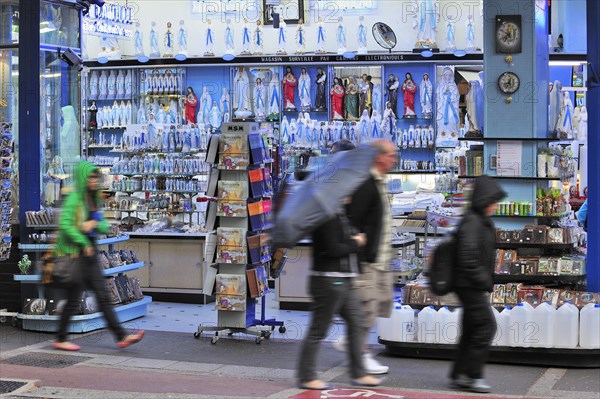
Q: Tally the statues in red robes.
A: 4